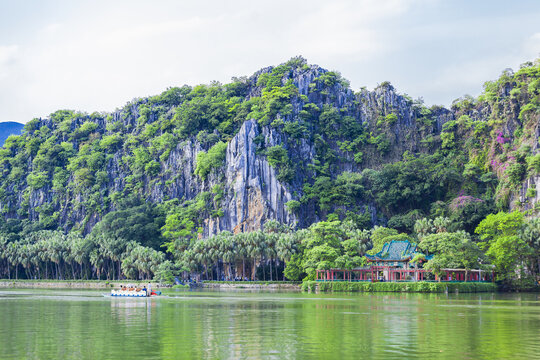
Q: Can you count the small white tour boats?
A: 1